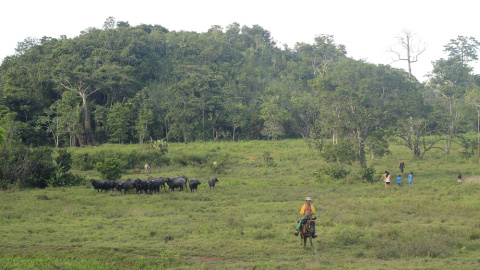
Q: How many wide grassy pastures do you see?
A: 1